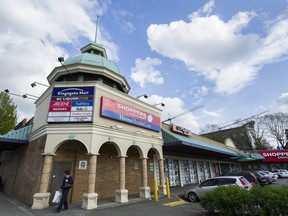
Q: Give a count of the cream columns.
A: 5